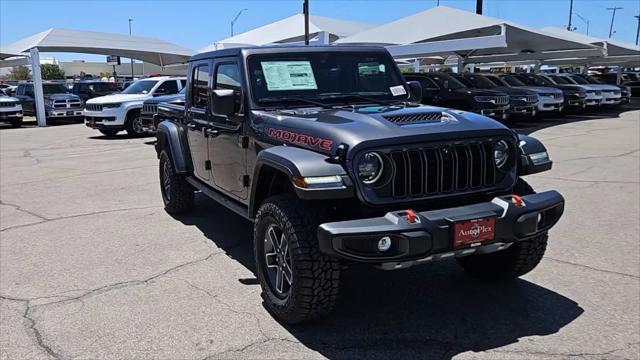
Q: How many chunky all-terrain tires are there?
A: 3